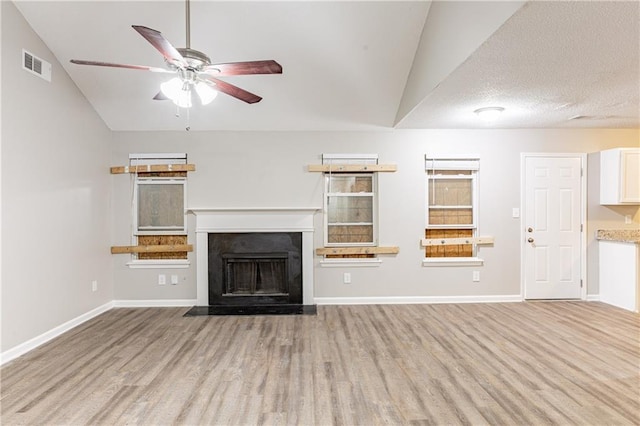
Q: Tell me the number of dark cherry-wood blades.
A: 5